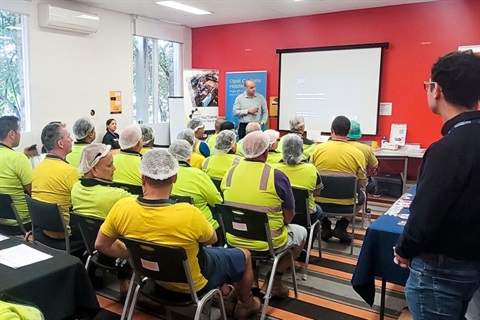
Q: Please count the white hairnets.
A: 13